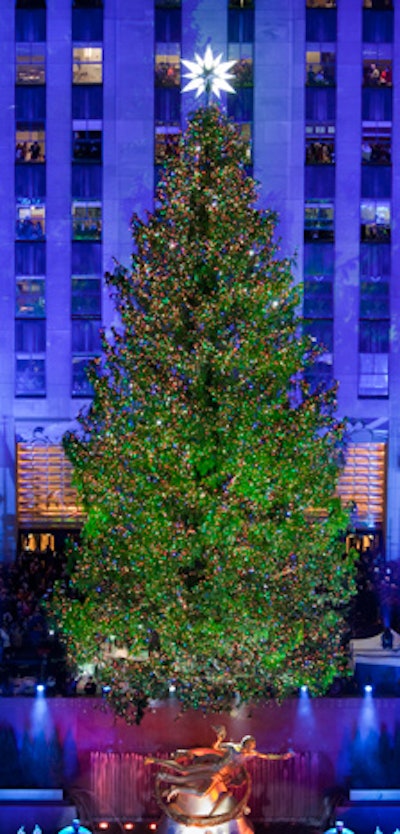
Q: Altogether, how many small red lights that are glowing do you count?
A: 3